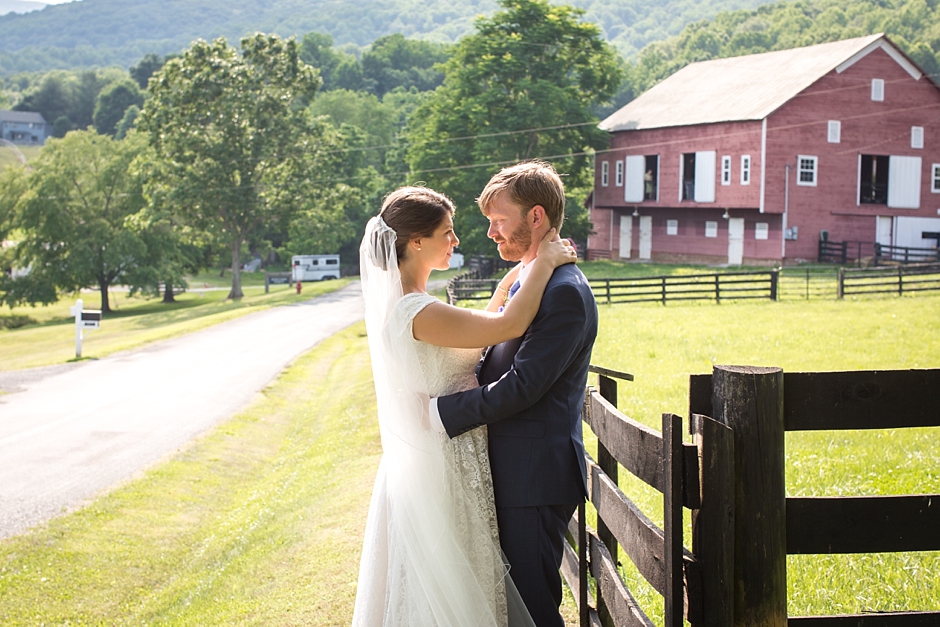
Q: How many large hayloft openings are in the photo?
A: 3